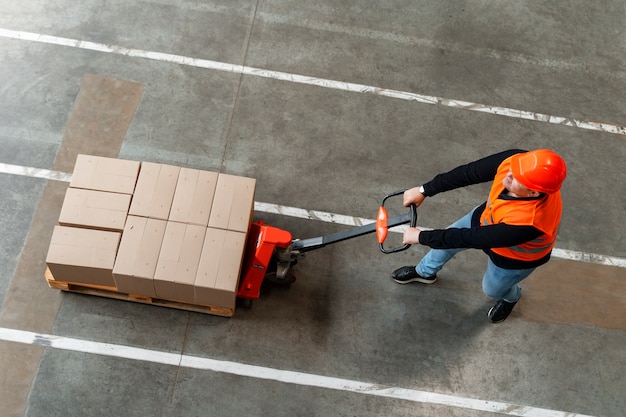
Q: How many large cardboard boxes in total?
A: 9